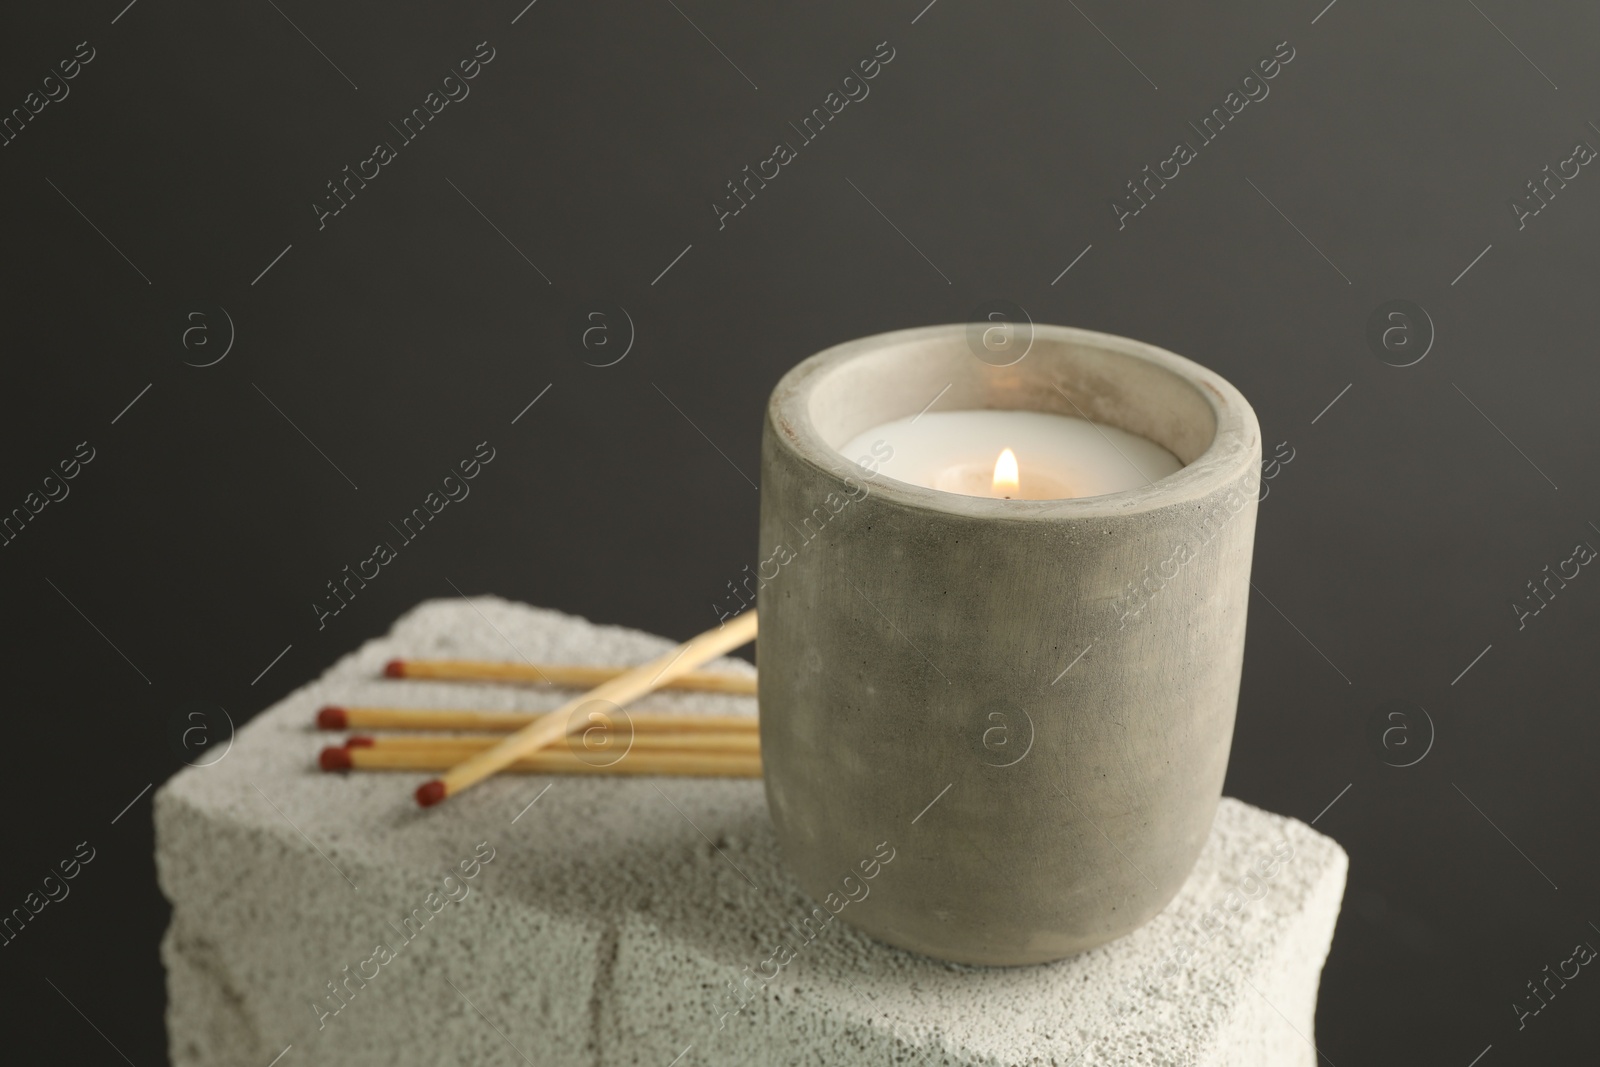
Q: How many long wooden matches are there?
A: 5